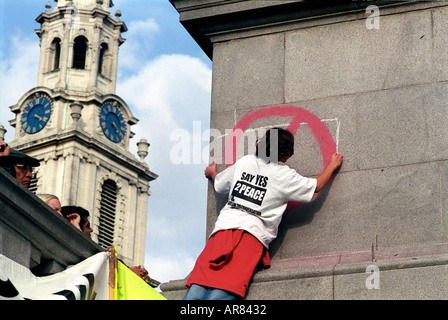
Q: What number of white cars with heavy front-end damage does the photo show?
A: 0